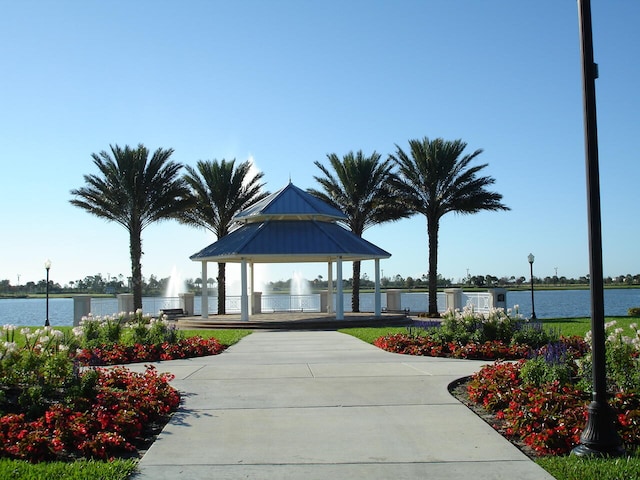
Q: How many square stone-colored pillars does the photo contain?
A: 8